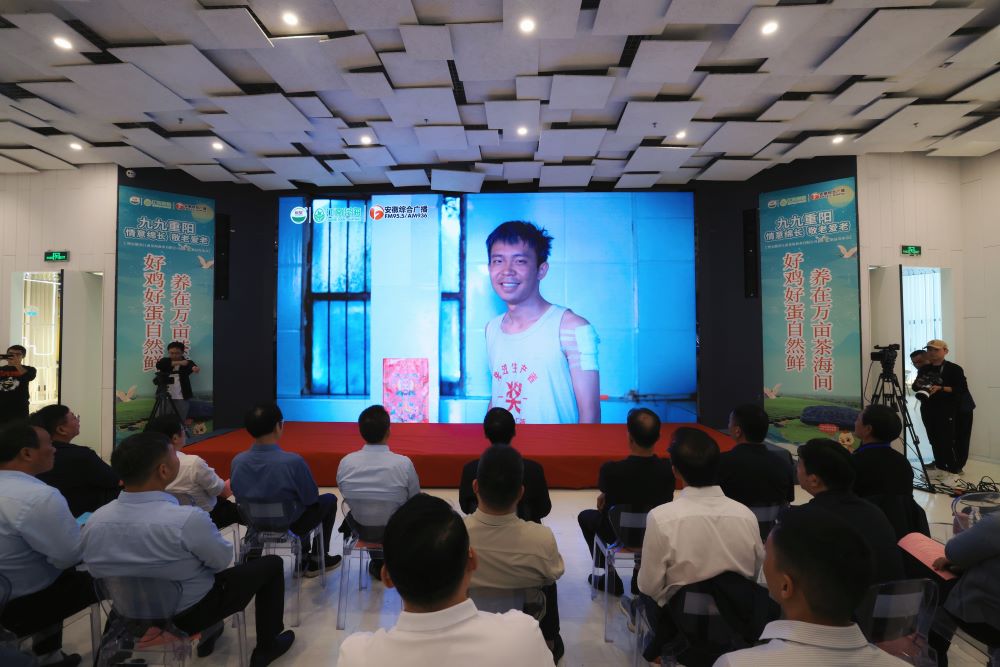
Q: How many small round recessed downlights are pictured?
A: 10